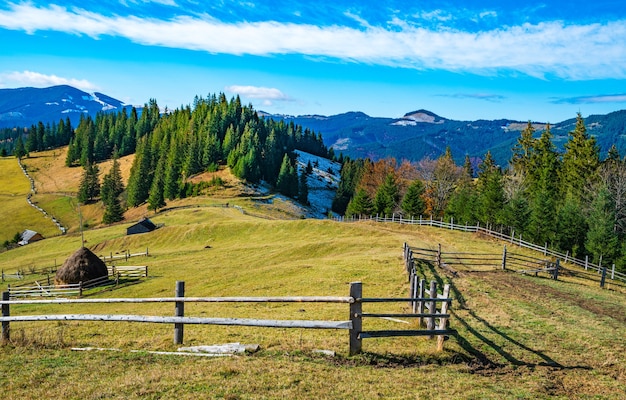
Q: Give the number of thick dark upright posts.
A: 3